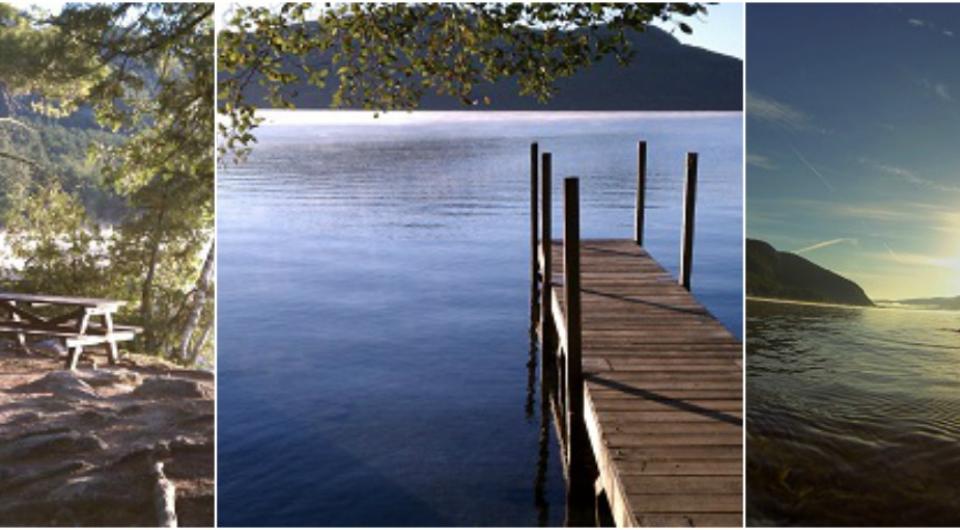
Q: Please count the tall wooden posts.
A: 5